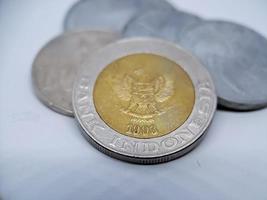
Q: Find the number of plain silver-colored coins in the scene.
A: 4